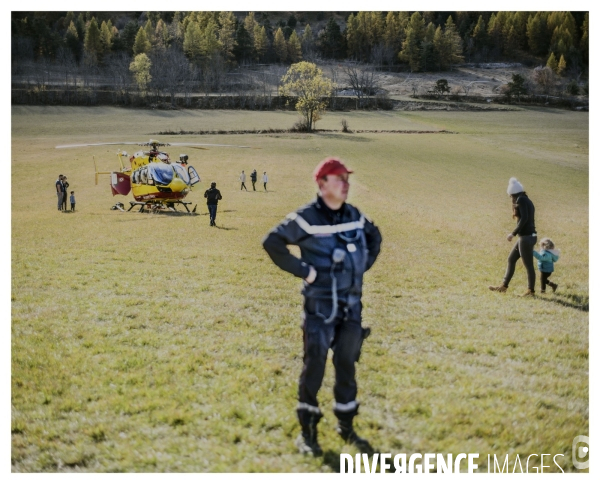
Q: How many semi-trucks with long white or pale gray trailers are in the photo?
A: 0